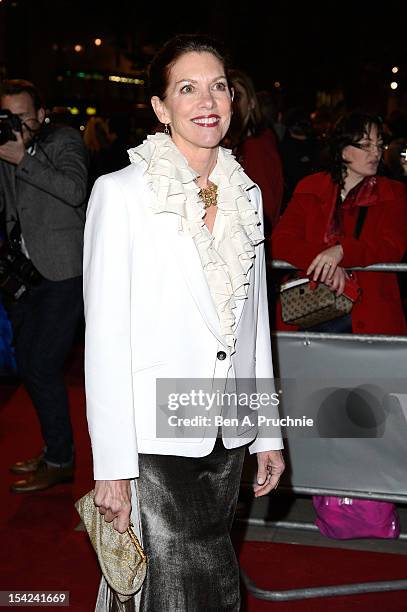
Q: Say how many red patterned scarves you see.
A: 1